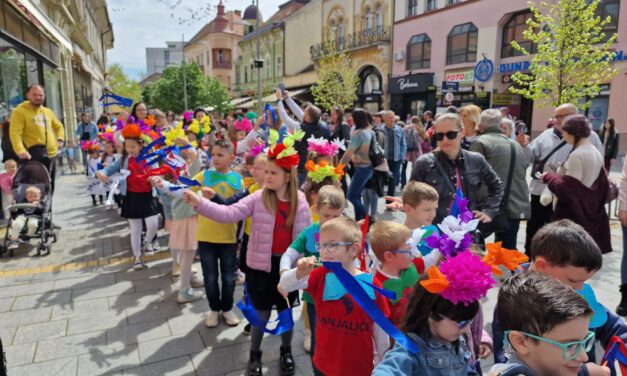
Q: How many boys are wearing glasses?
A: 3